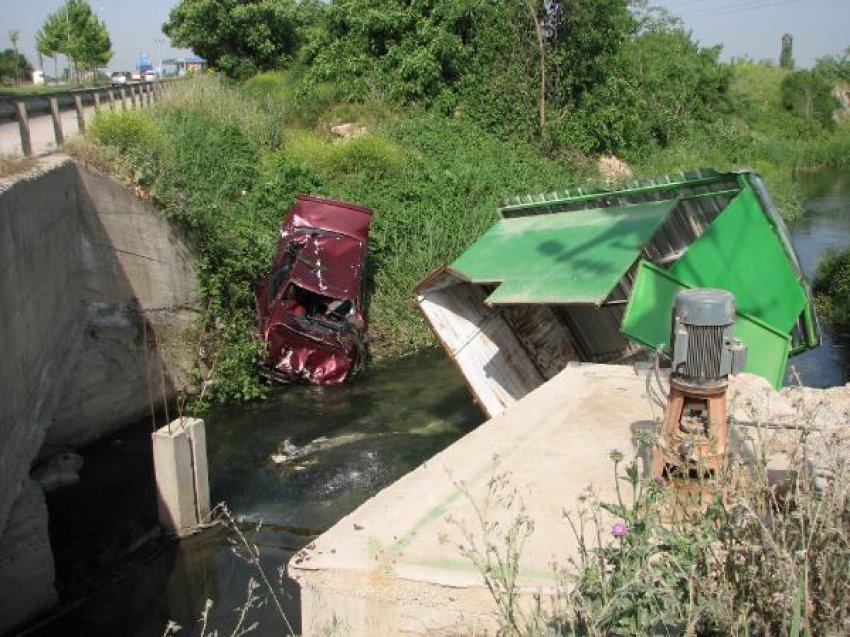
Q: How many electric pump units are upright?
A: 1